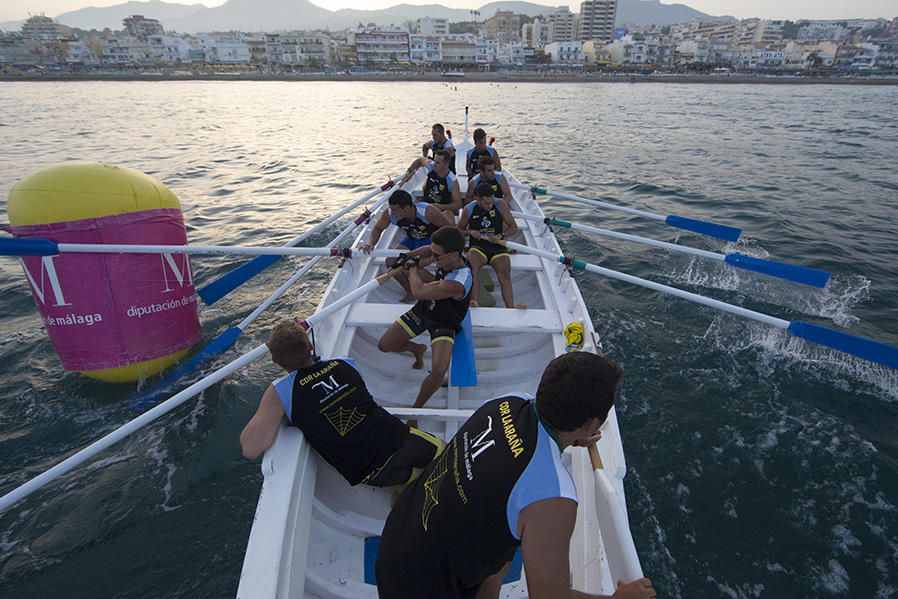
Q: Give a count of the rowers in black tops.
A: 9